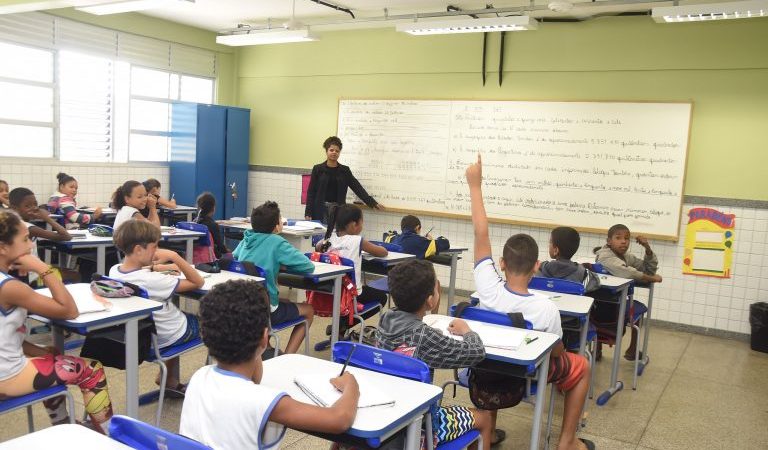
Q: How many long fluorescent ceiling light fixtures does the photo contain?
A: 4